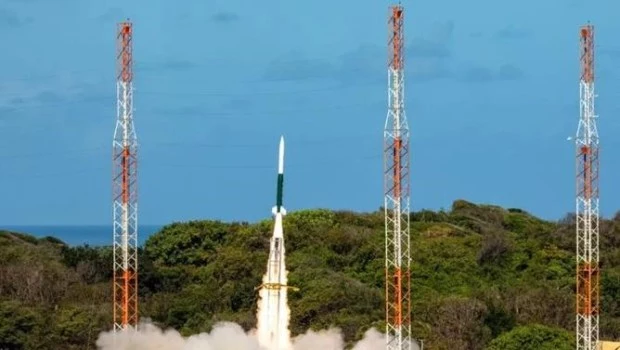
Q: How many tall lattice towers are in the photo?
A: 3